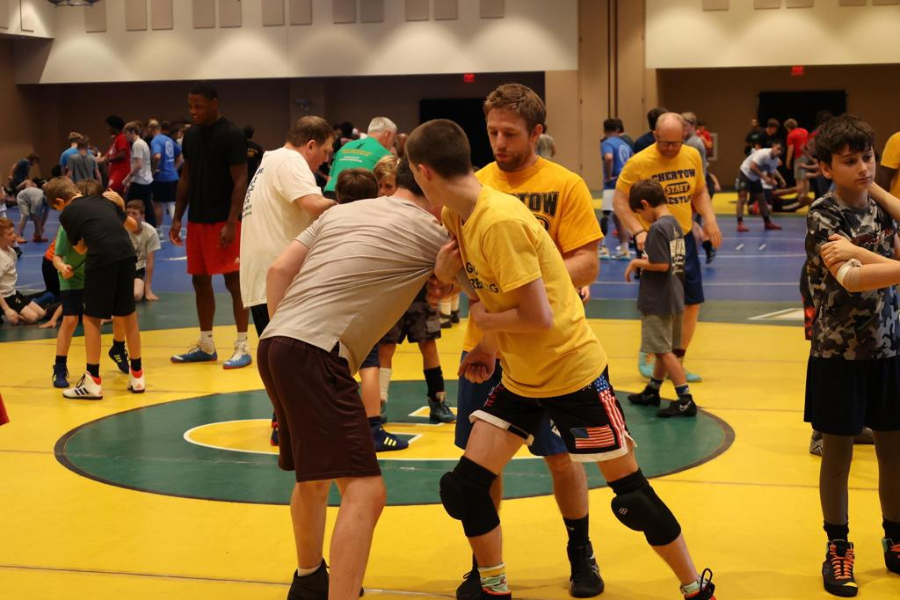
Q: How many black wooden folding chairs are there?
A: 0